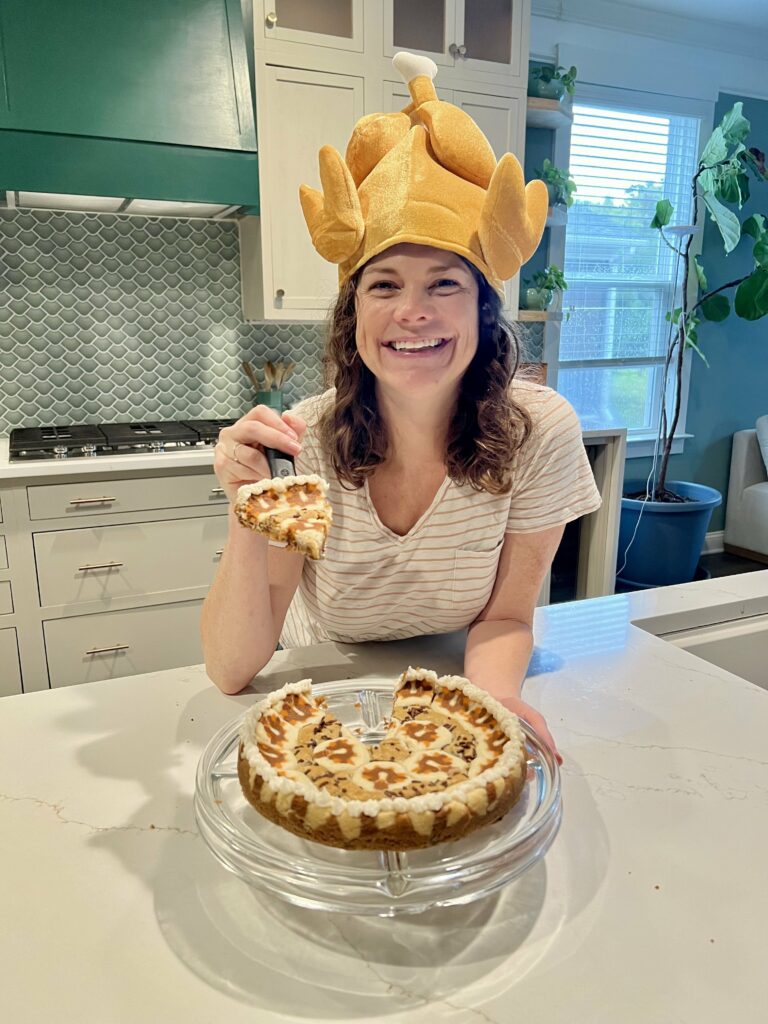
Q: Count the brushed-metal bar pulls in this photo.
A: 5